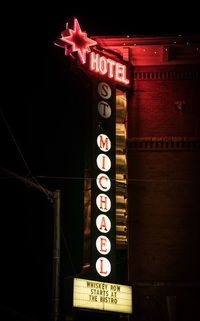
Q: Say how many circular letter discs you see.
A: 9